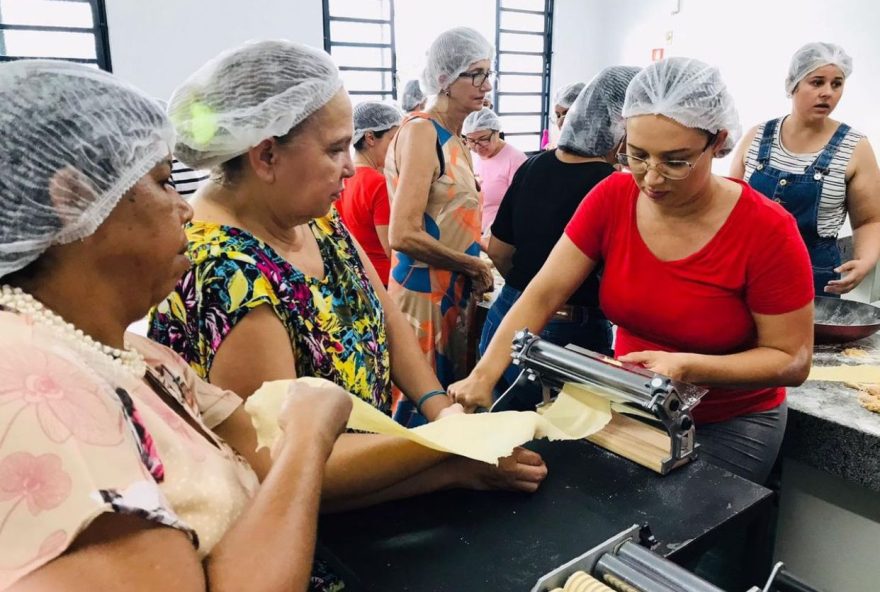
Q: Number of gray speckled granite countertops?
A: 1